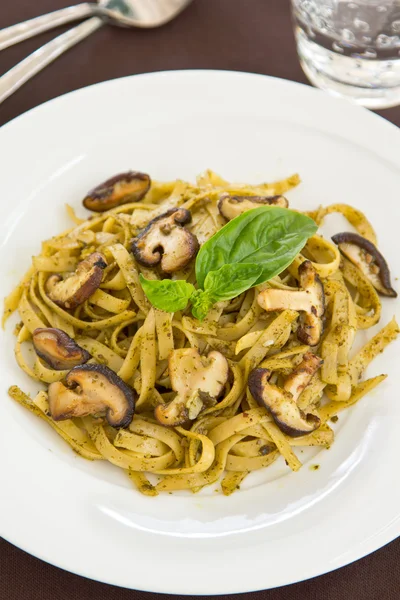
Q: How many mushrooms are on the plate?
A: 10